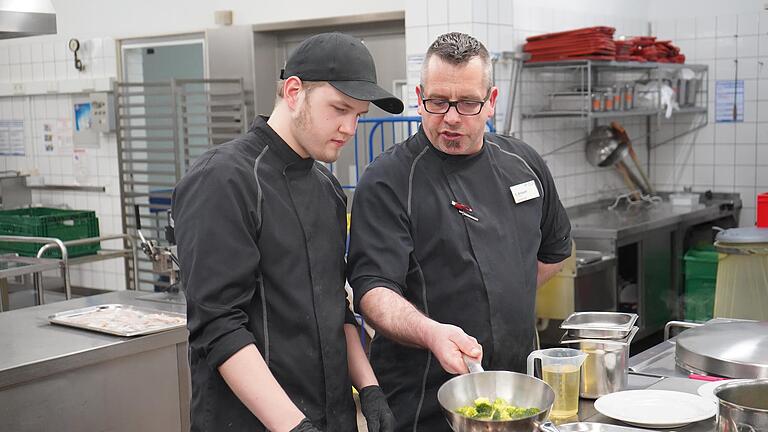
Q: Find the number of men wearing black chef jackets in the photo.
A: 2